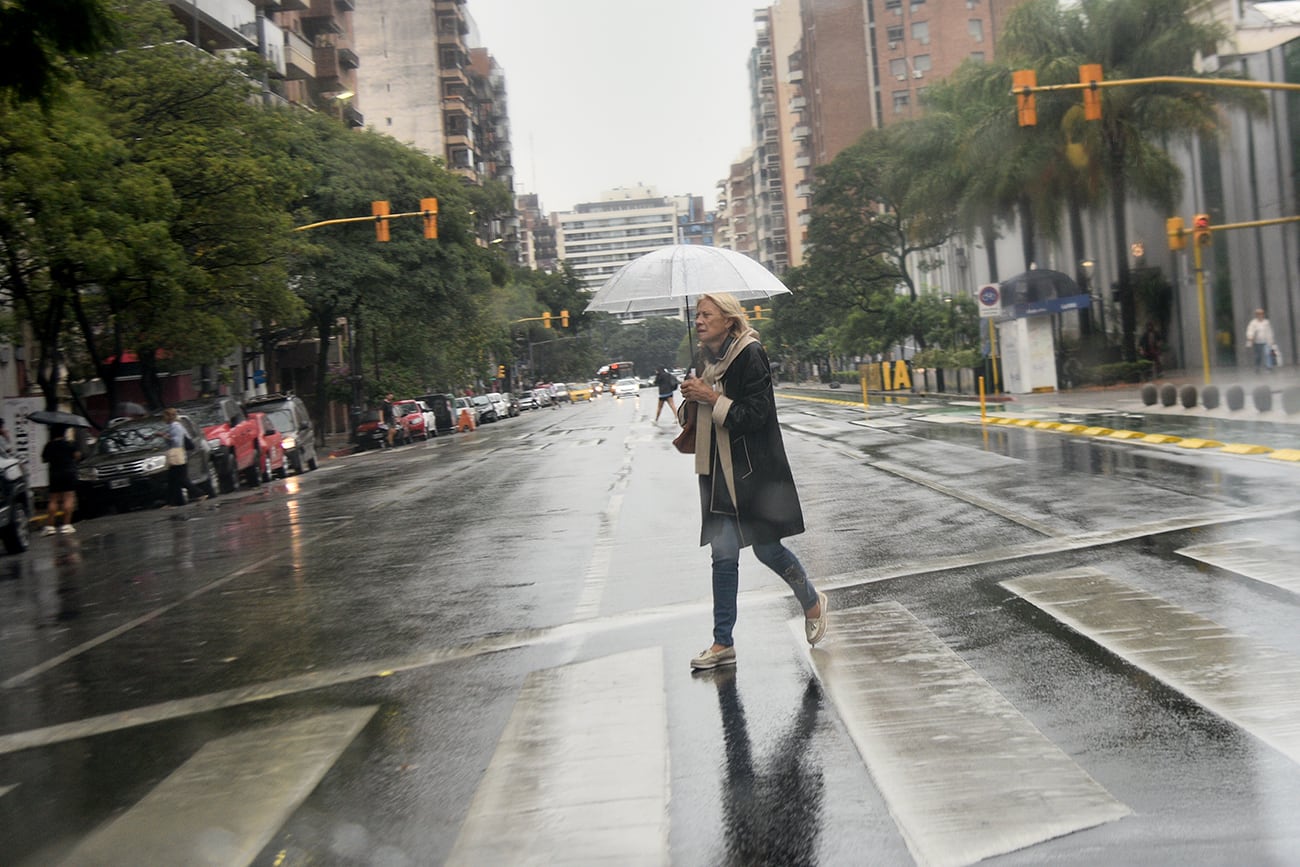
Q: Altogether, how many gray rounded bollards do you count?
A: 7